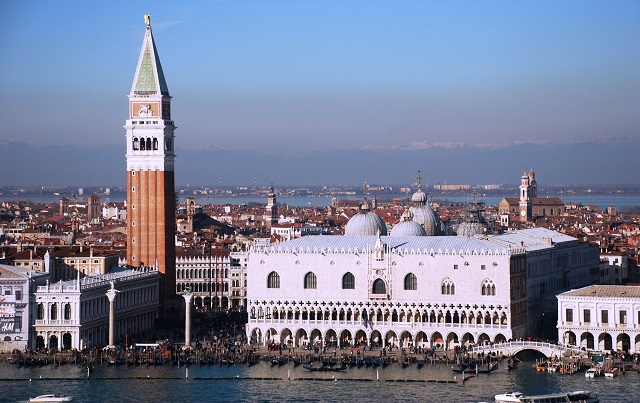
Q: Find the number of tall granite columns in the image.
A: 2